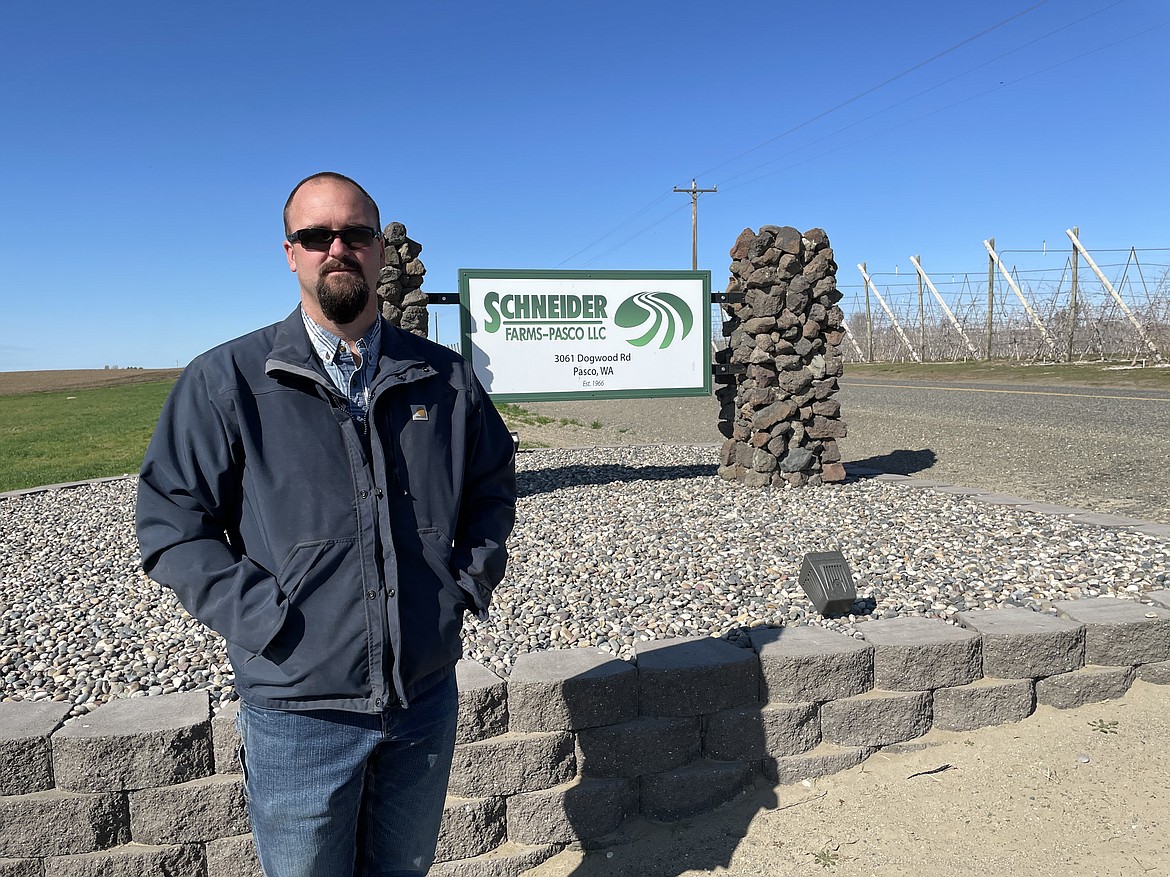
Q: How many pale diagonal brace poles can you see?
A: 5